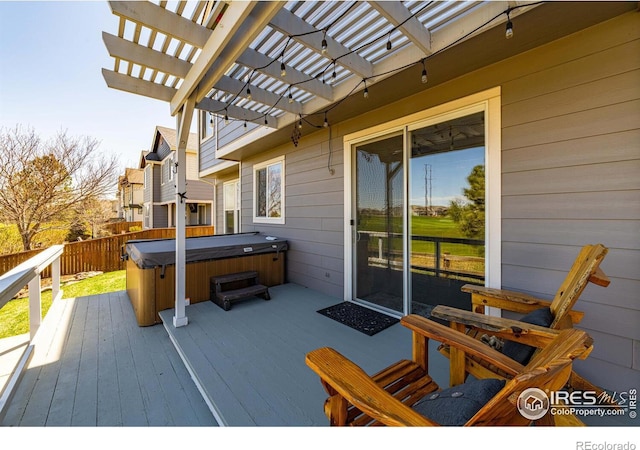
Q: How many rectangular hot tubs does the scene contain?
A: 1